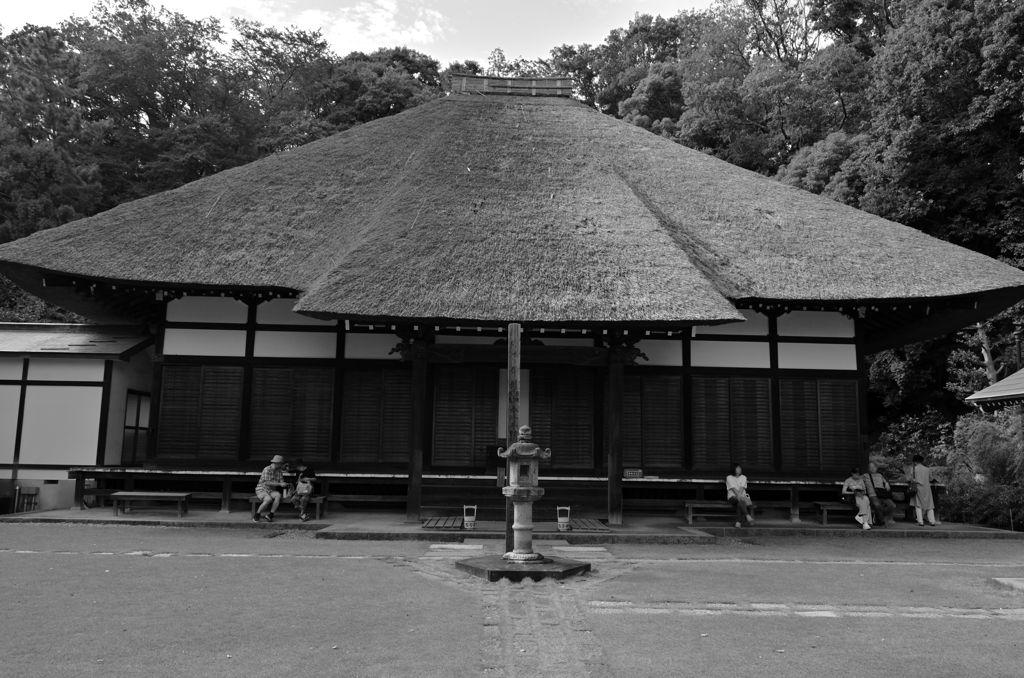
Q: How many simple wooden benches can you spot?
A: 4